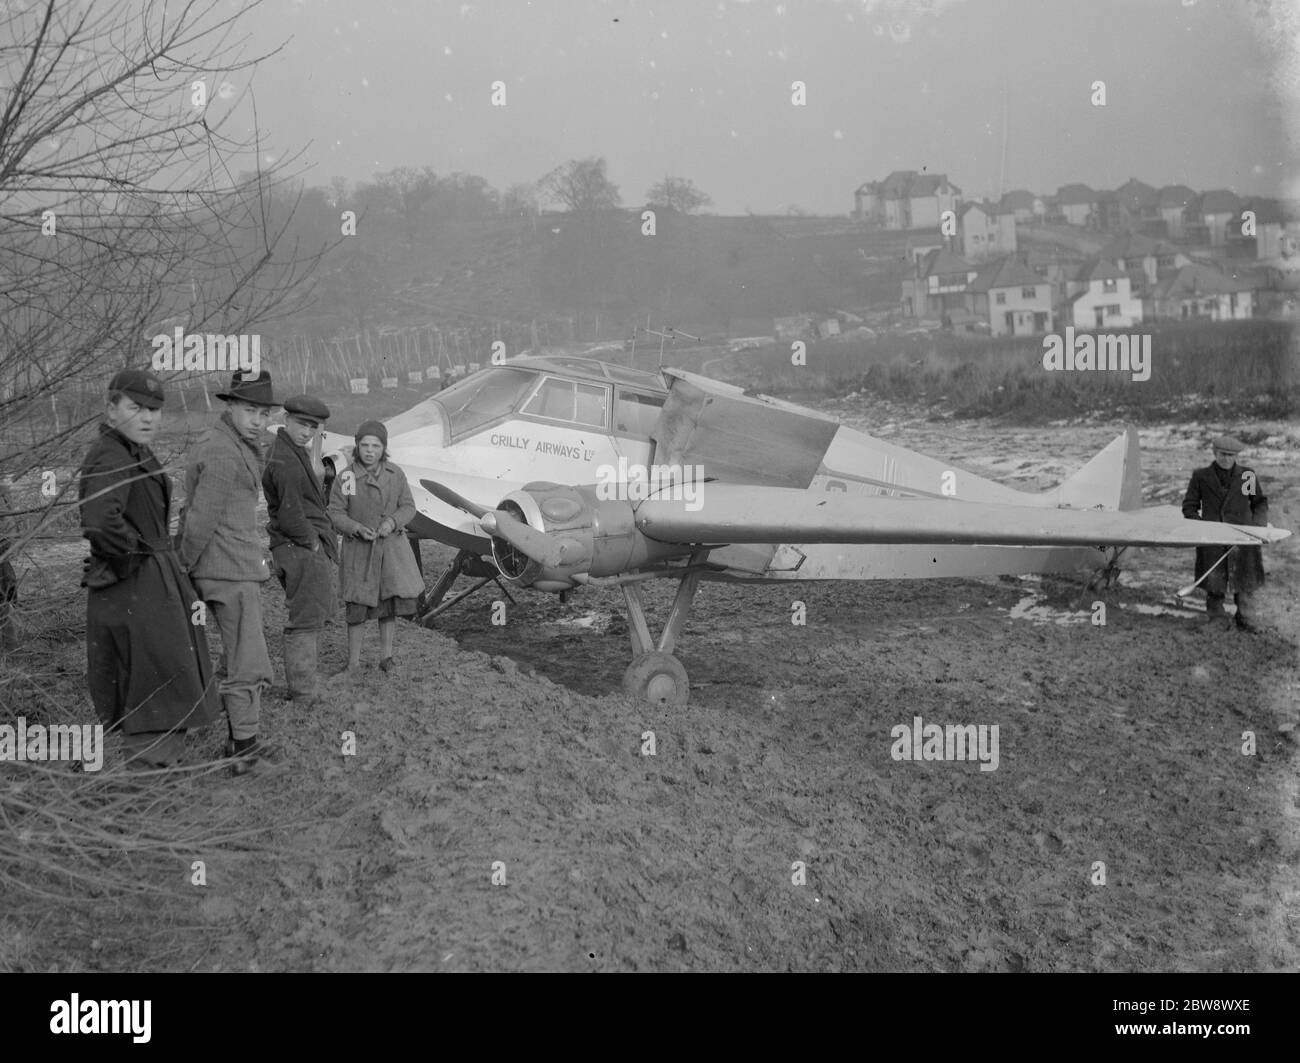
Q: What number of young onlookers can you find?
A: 4